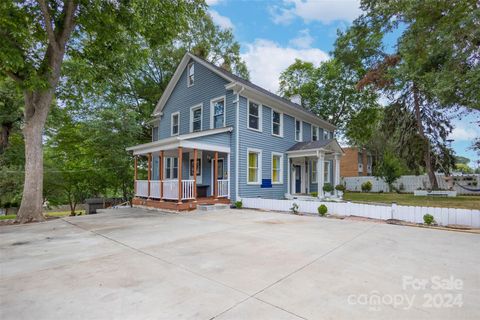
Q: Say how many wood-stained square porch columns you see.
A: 6